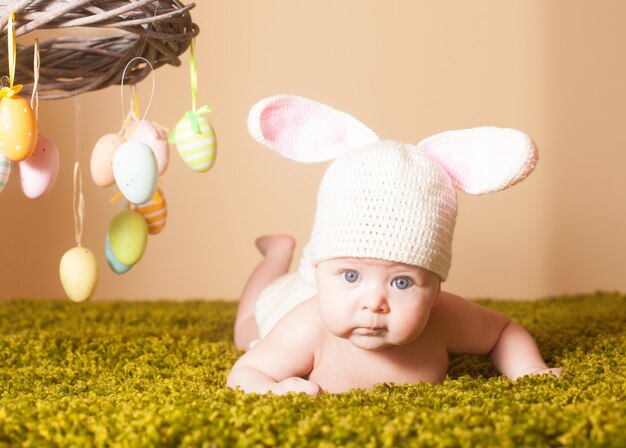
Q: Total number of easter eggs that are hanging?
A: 11